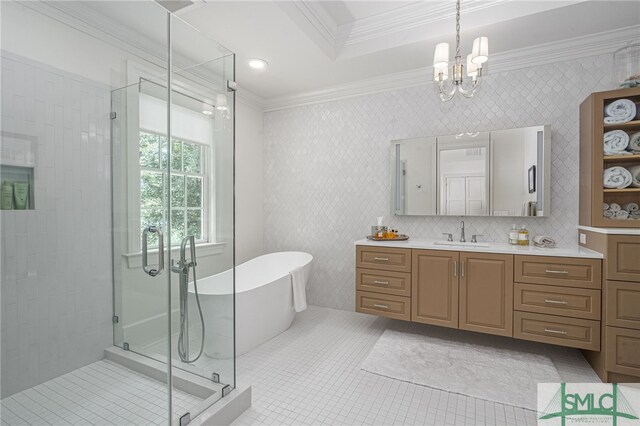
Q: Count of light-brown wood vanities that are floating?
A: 1